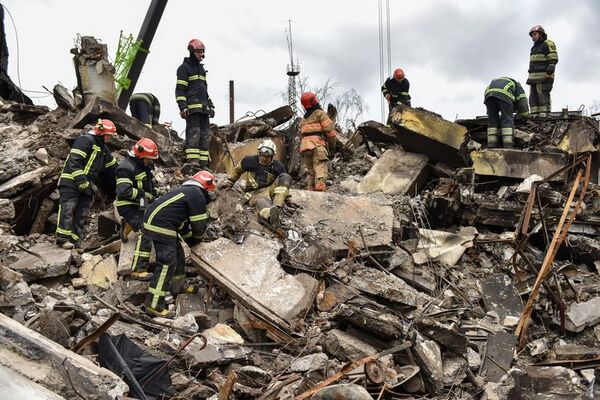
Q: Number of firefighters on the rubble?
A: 10